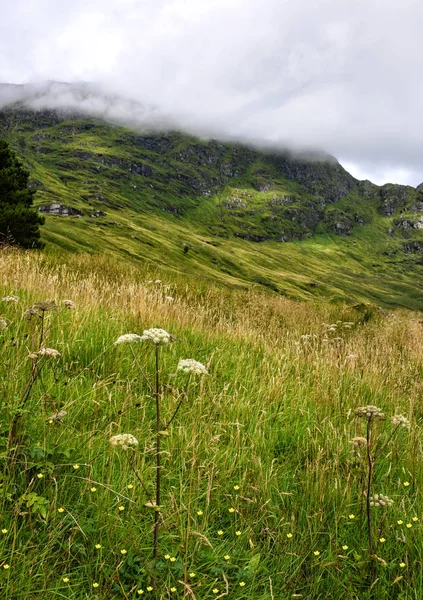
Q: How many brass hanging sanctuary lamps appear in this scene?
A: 0